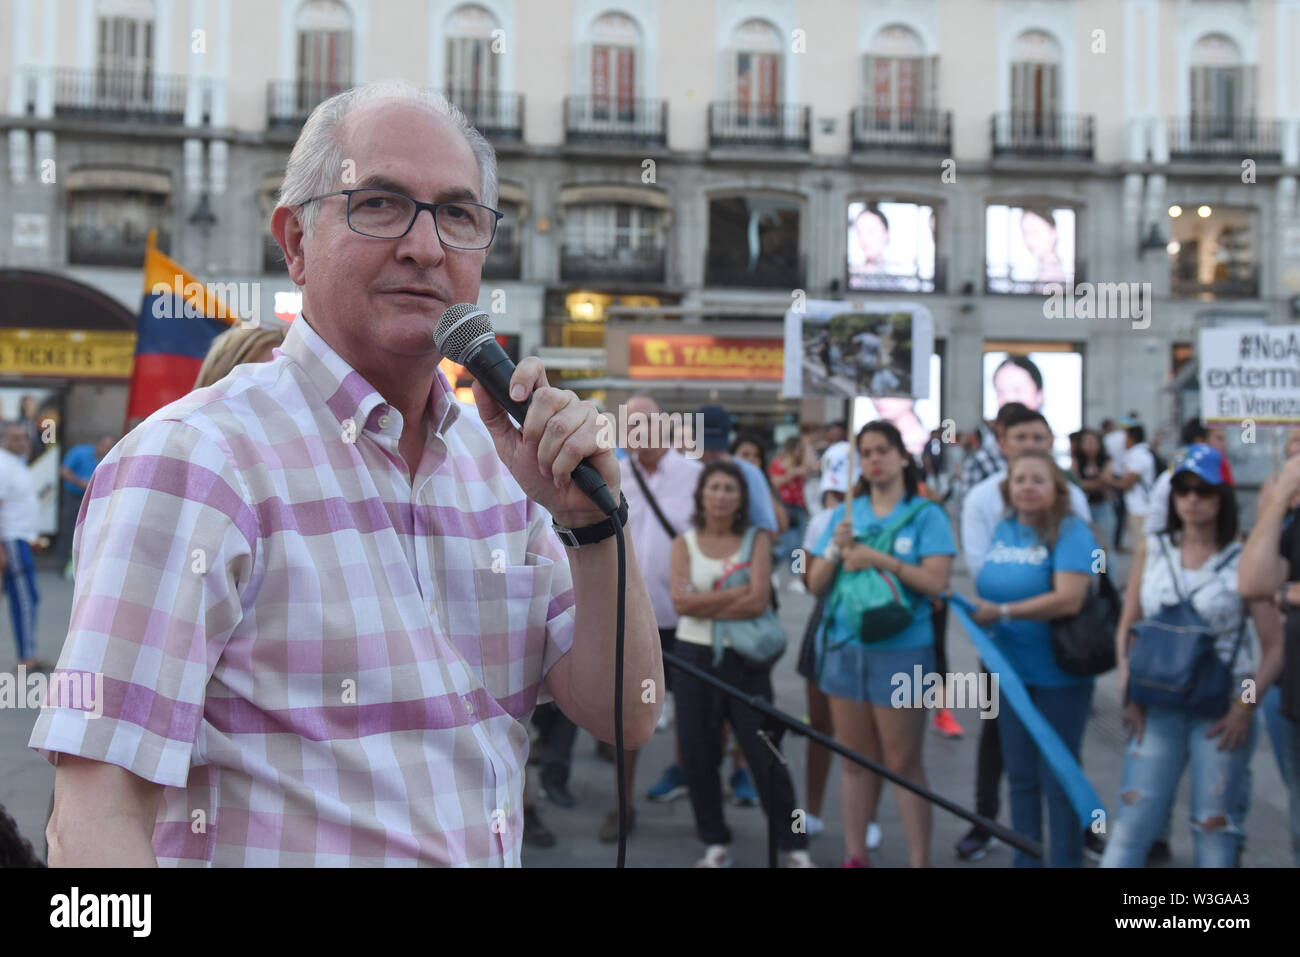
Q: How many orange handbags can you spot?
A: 0